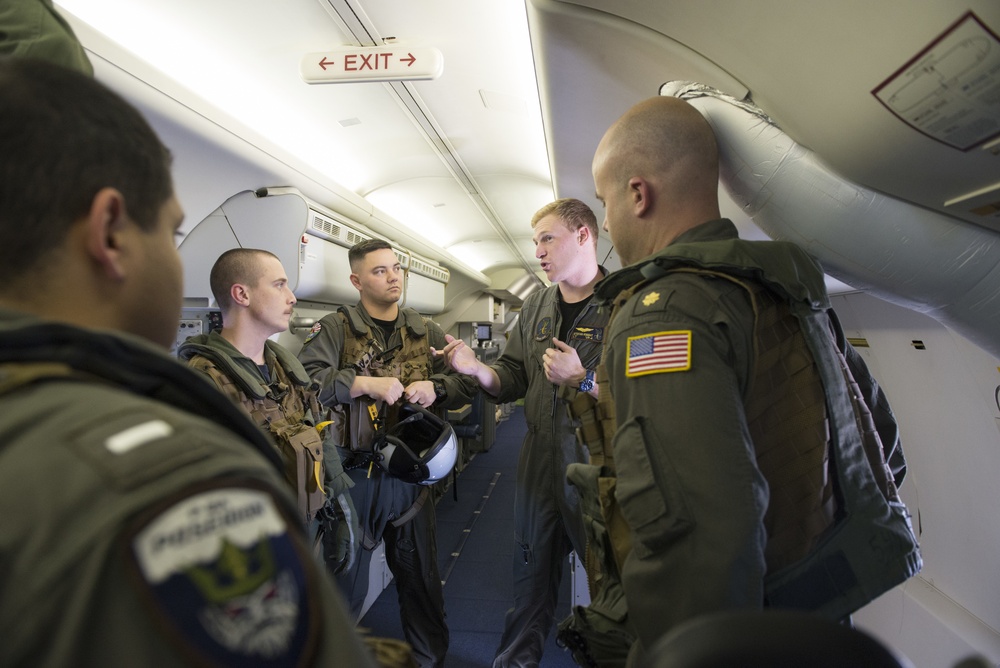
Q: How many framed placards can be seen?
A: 1